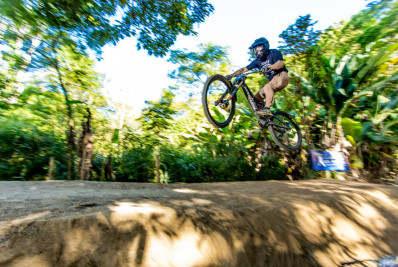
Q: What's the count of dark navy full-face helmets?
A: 1